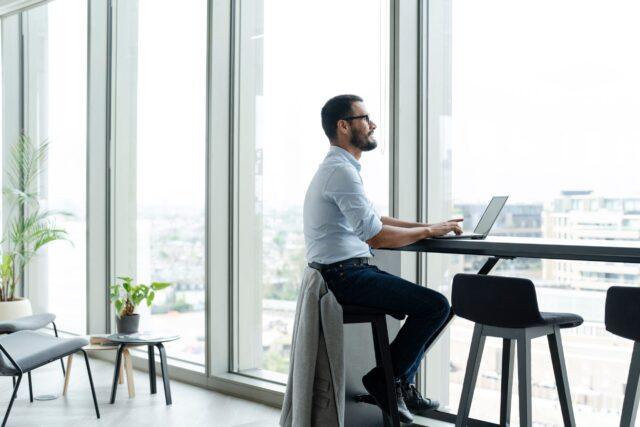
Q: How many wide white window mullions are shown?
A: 4